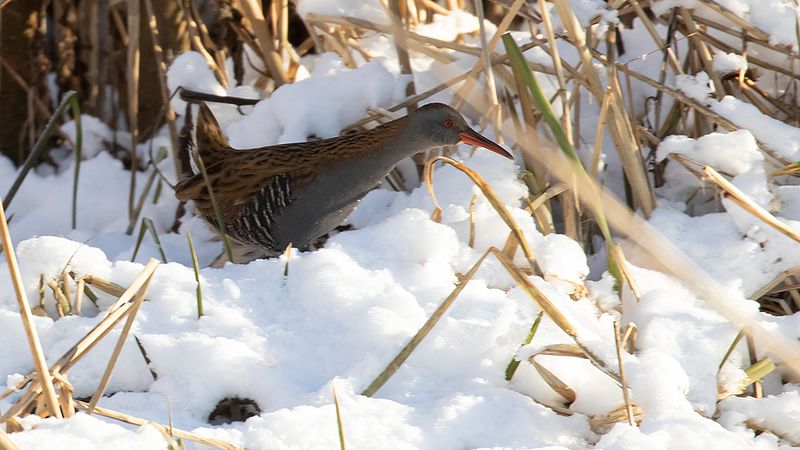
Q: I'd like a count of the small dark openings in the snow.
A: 1